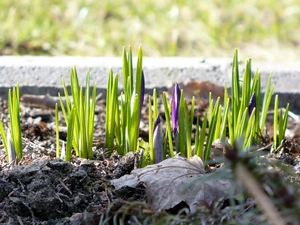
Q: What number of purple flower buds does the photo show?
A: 4